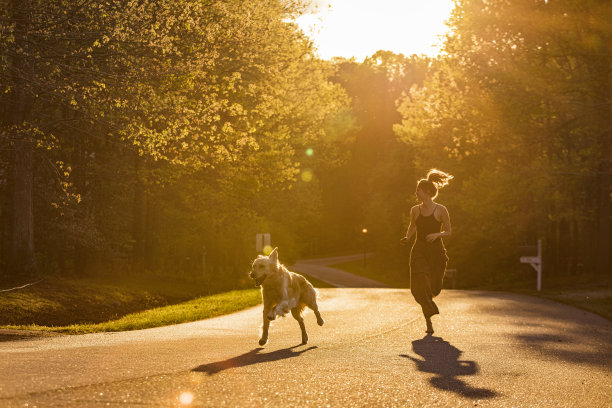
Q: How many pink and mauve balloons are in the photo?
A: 0